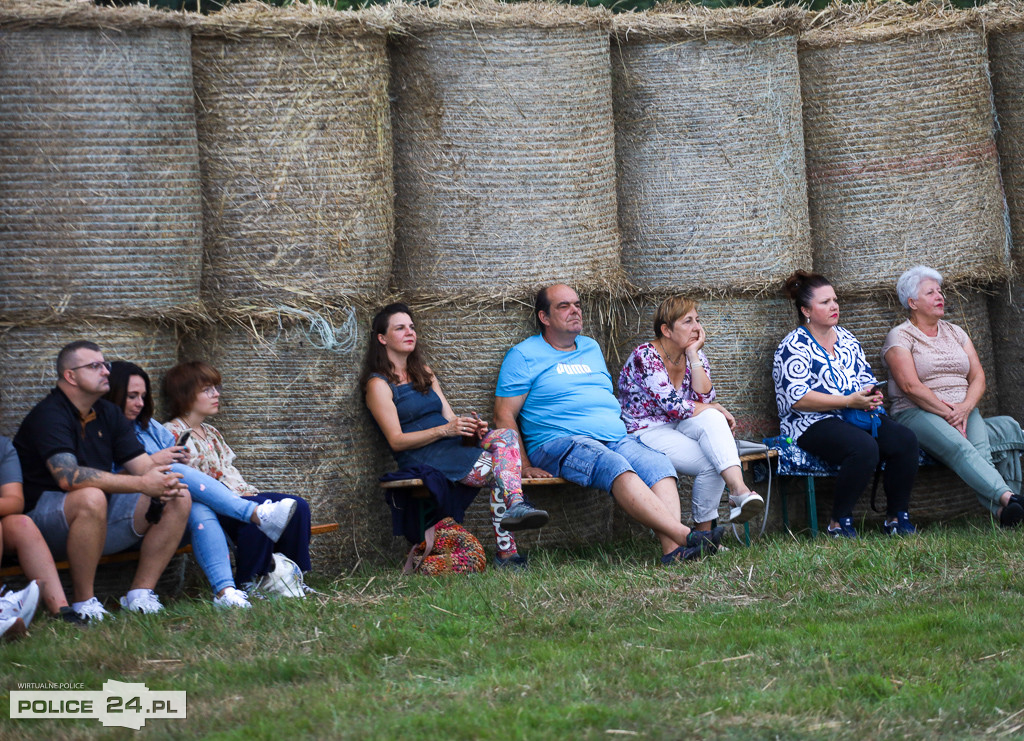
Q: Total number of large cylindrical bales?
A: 12